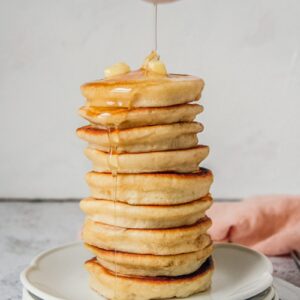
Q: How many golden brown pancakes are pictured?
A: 9